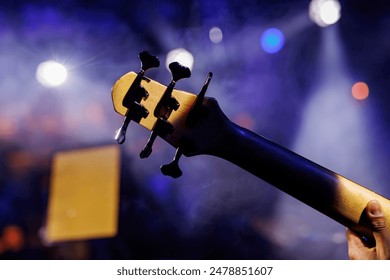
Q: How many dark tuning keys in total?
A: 6